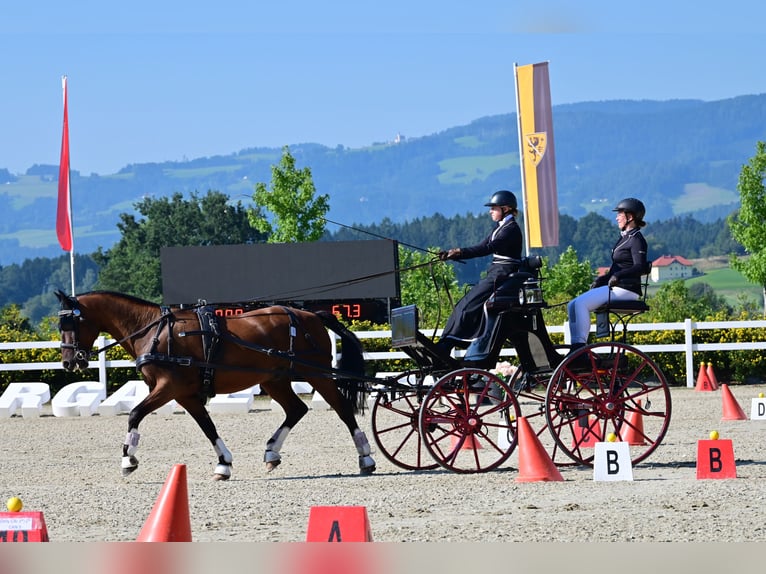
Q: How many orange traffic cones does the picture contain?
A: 7